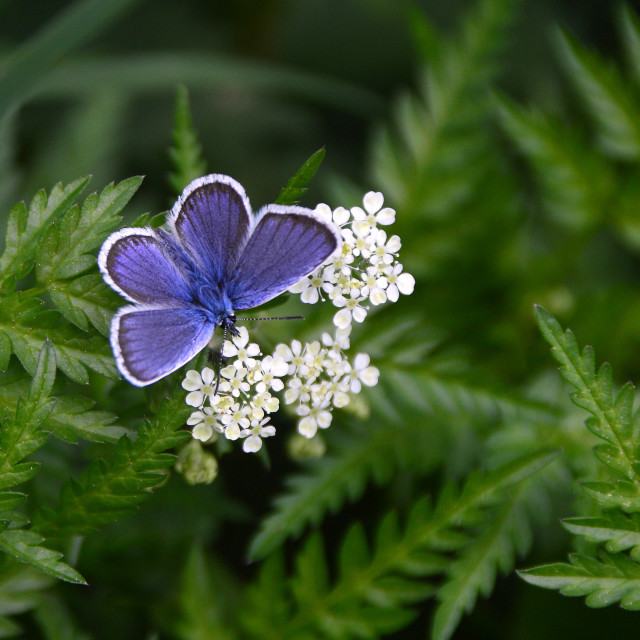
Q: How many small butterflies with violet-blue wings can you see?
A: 1